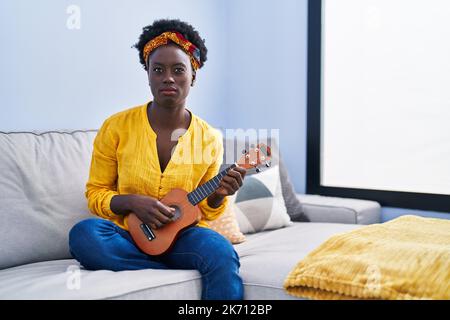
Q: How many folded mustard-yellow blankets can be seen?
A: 1